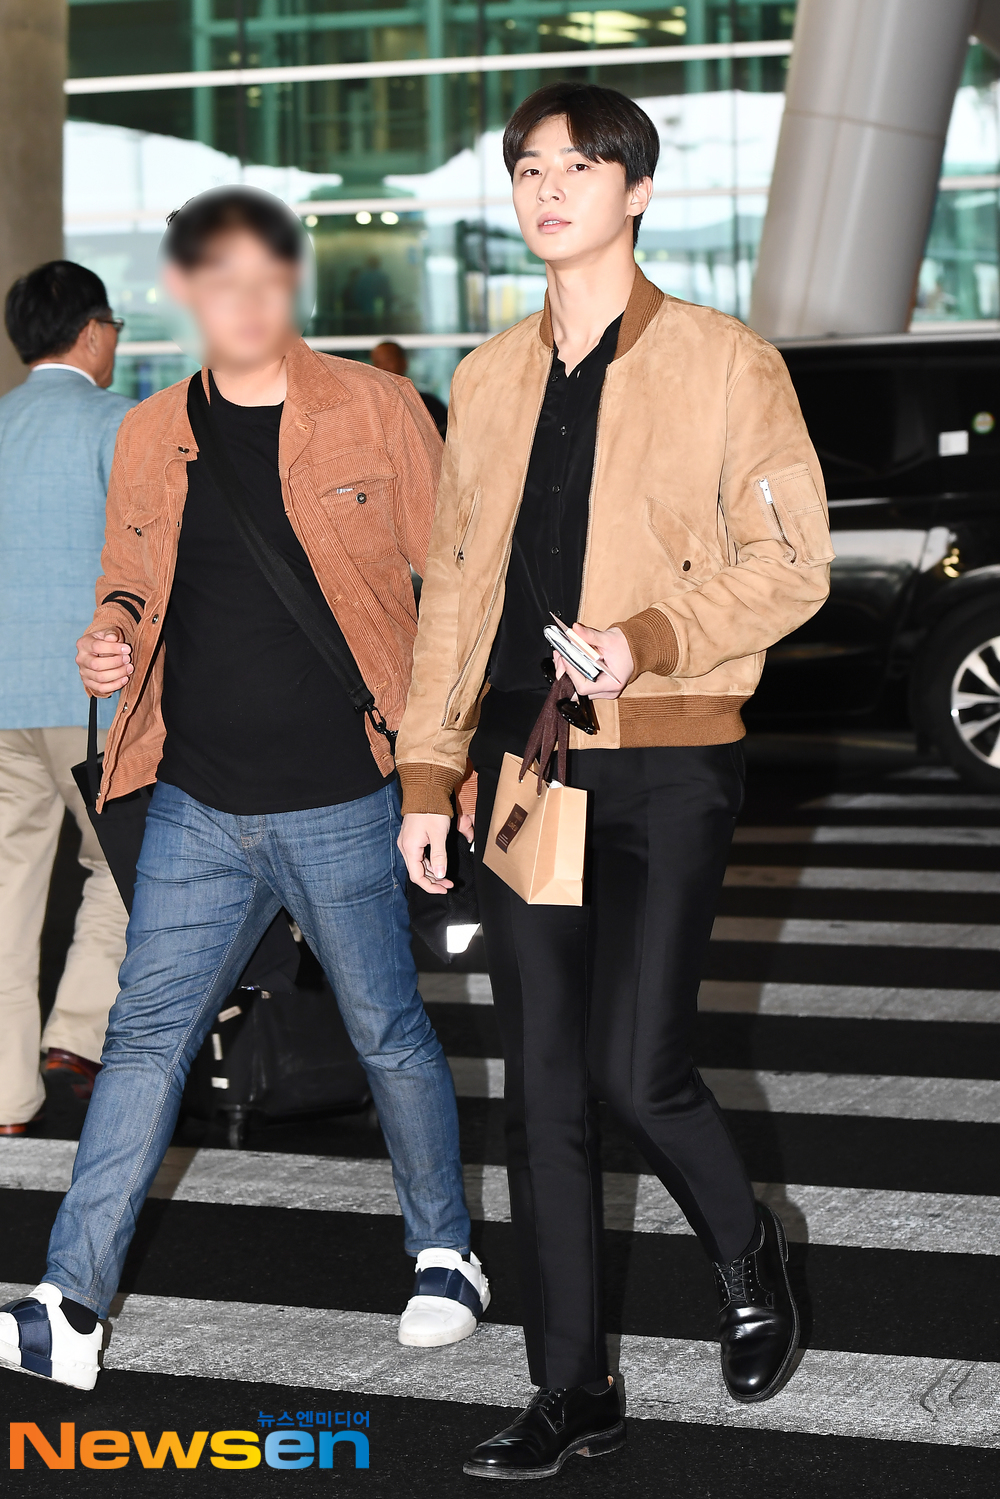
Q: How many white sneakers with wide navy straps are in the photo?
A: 2